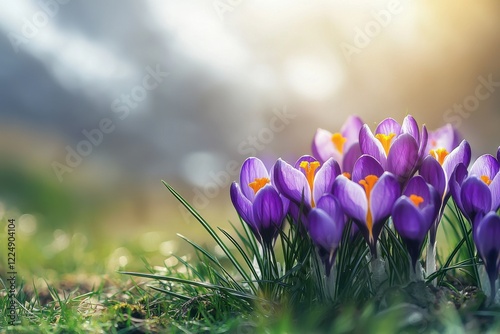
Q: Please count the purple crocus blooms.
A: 11